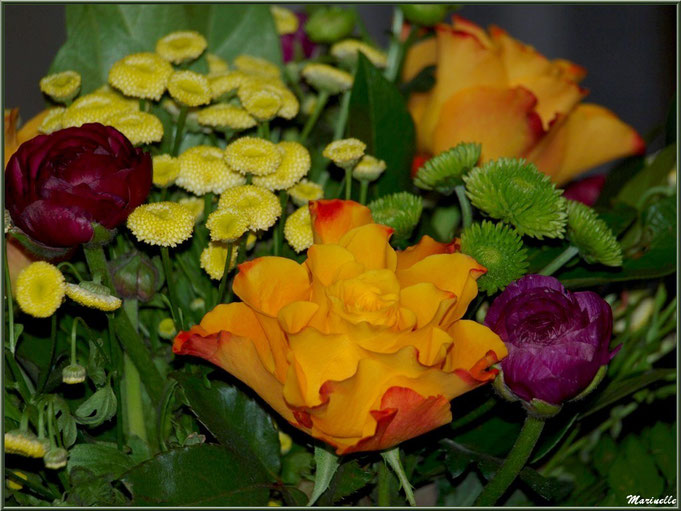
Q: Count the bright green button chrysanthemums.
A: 5